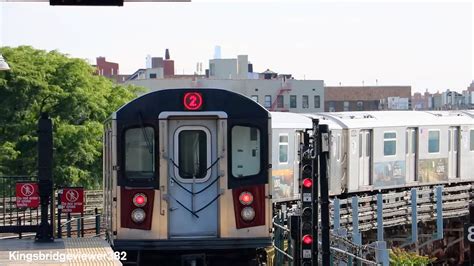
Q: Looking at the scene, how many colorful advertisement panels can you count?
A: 3